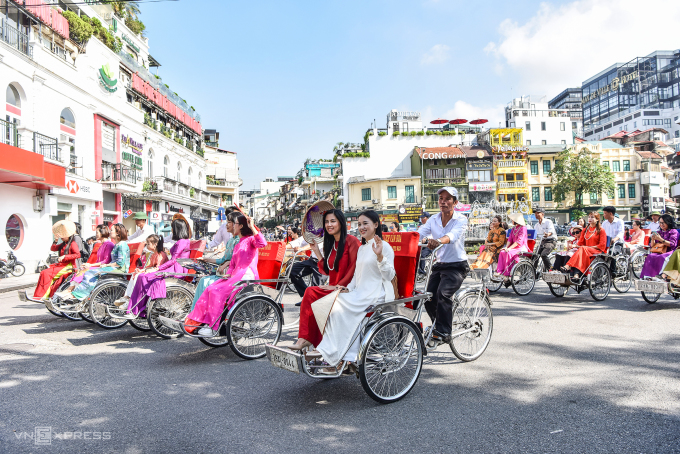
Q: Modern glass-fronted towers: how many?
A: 2